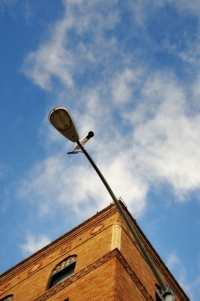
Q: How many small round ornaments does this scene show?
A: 2